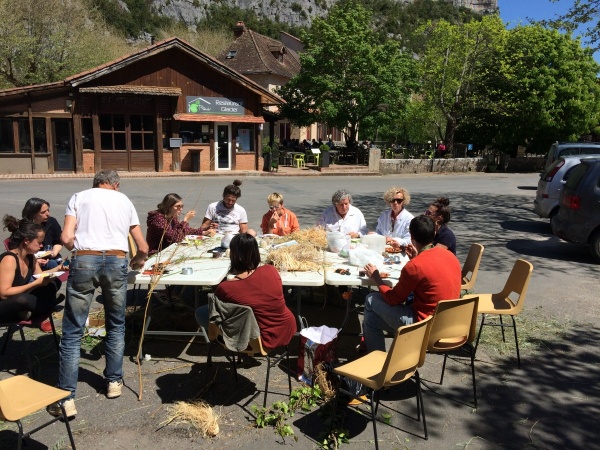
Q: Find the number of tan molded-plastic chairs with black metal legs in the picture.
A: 7